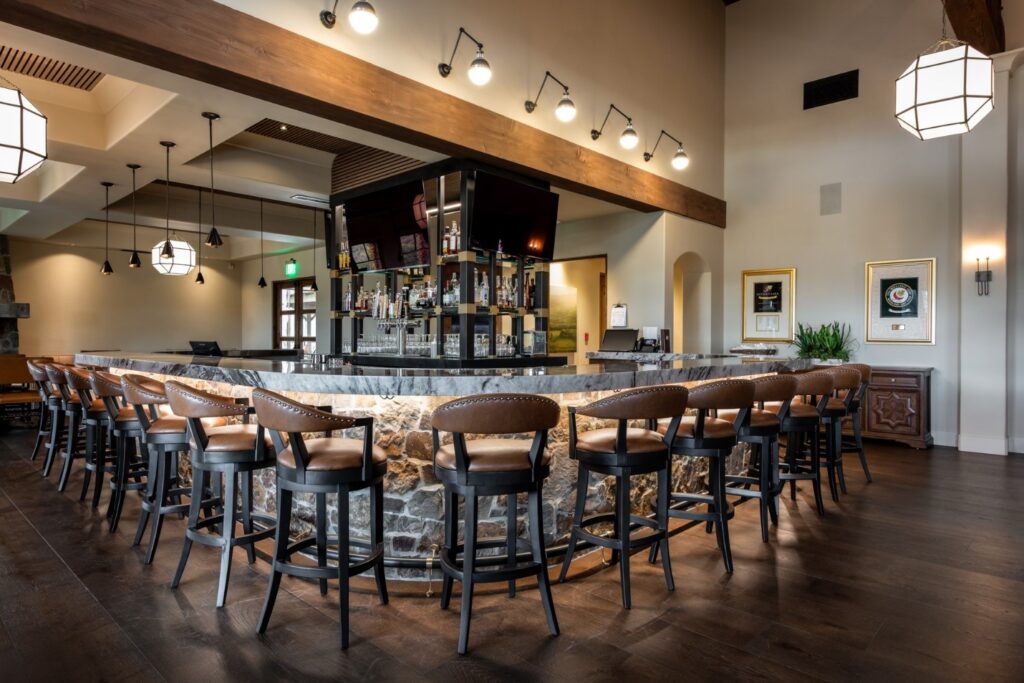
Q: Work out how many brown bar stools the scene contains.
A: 14